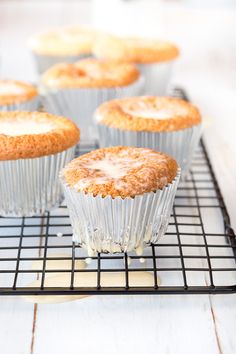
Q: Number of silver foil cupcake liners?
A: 7